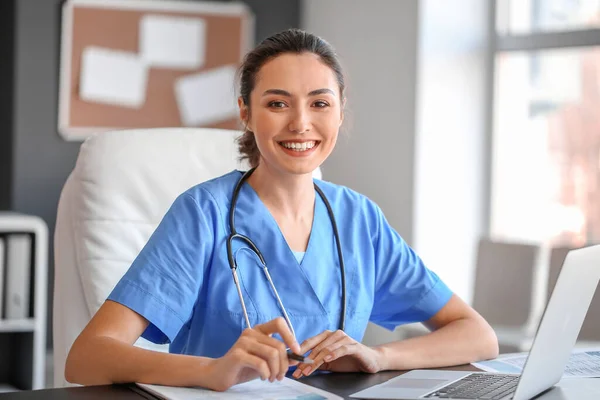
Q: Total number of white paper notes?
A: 3